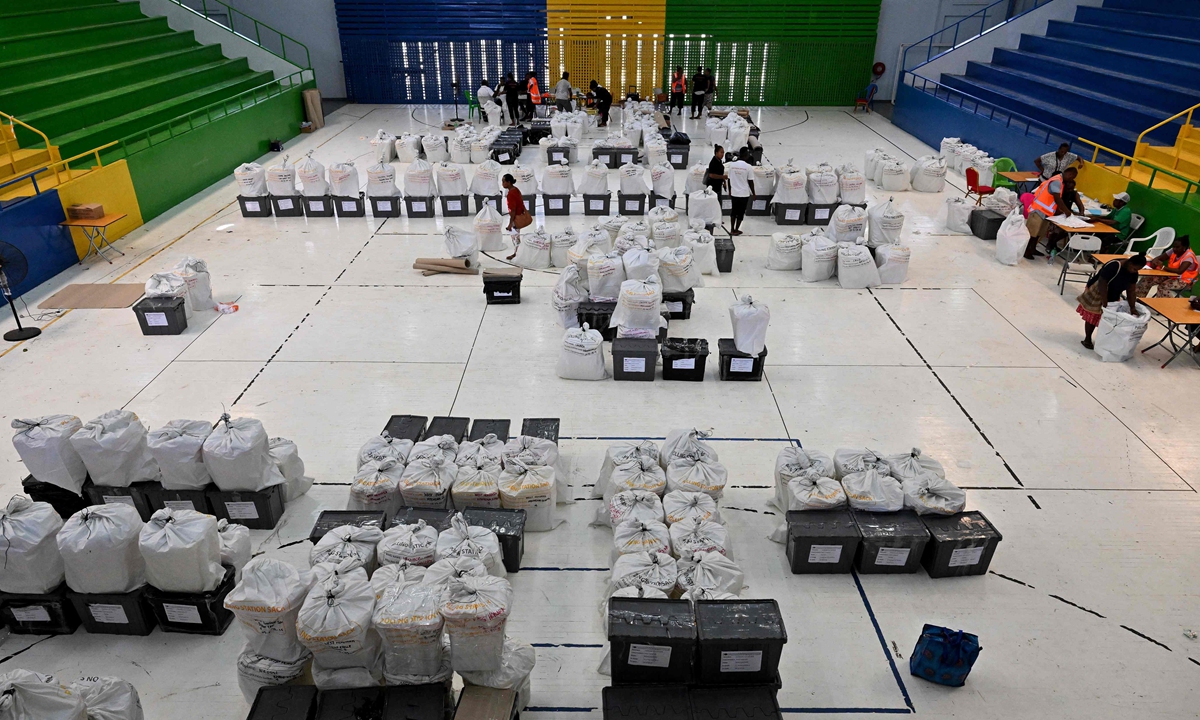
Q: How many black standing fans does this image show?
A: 2